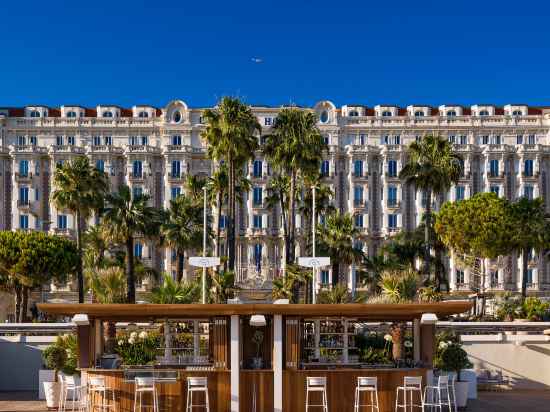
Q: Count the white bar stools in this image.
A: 10